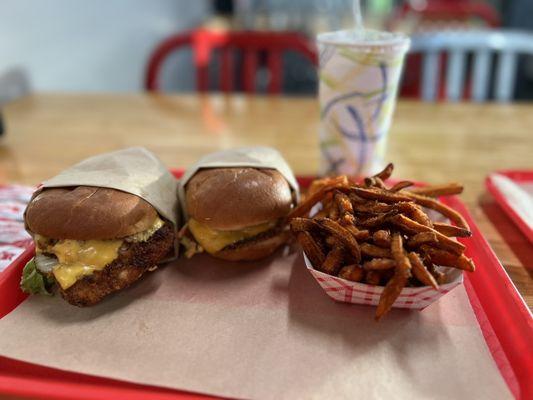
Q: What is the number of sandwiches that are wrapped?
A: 2